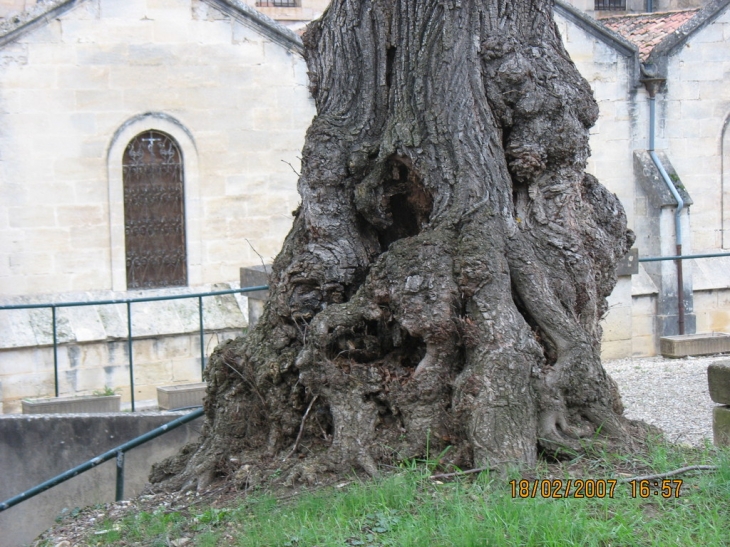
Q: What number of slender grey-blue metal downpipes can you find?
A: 1